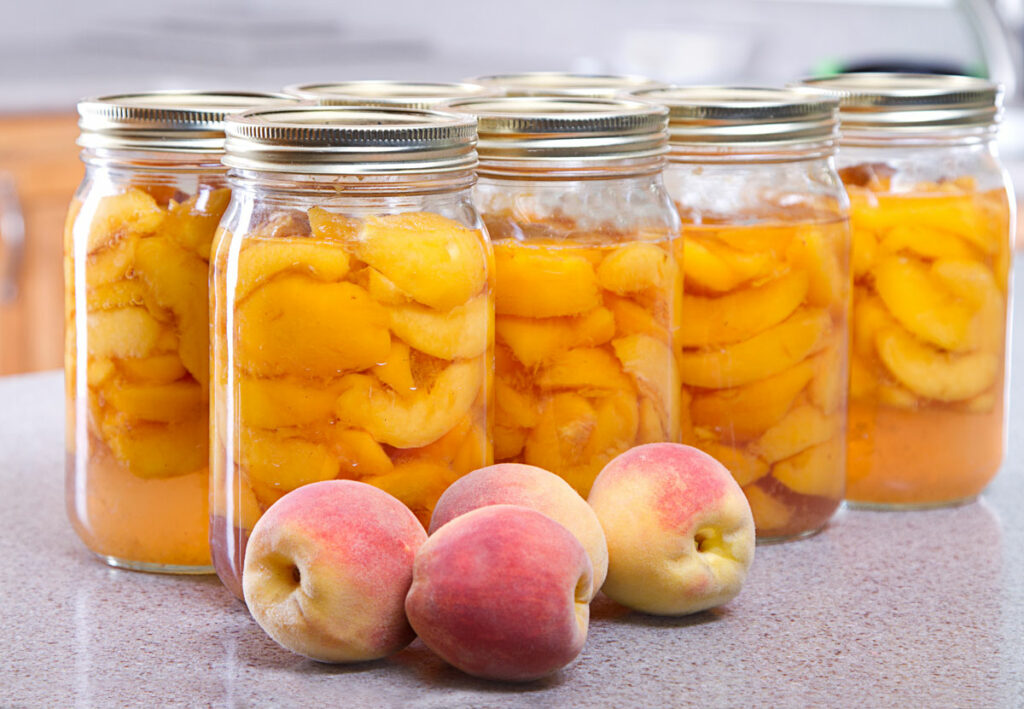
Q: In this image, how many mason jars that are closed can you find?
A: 7